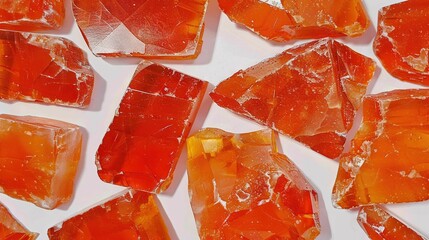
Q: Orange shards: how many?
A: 13